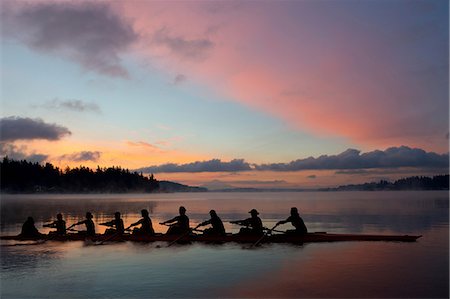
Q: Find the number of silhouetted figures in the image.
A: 9